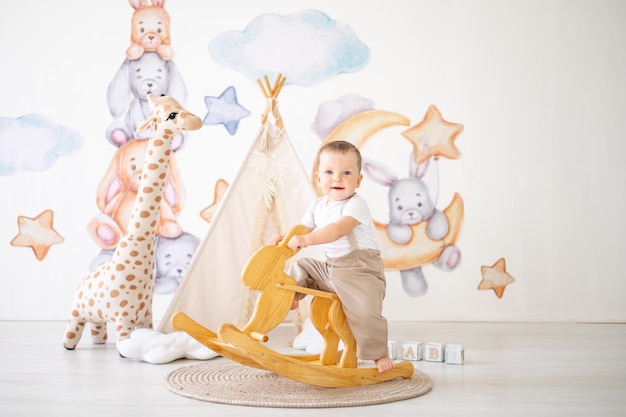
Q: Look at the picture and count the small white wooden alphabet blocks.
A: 4